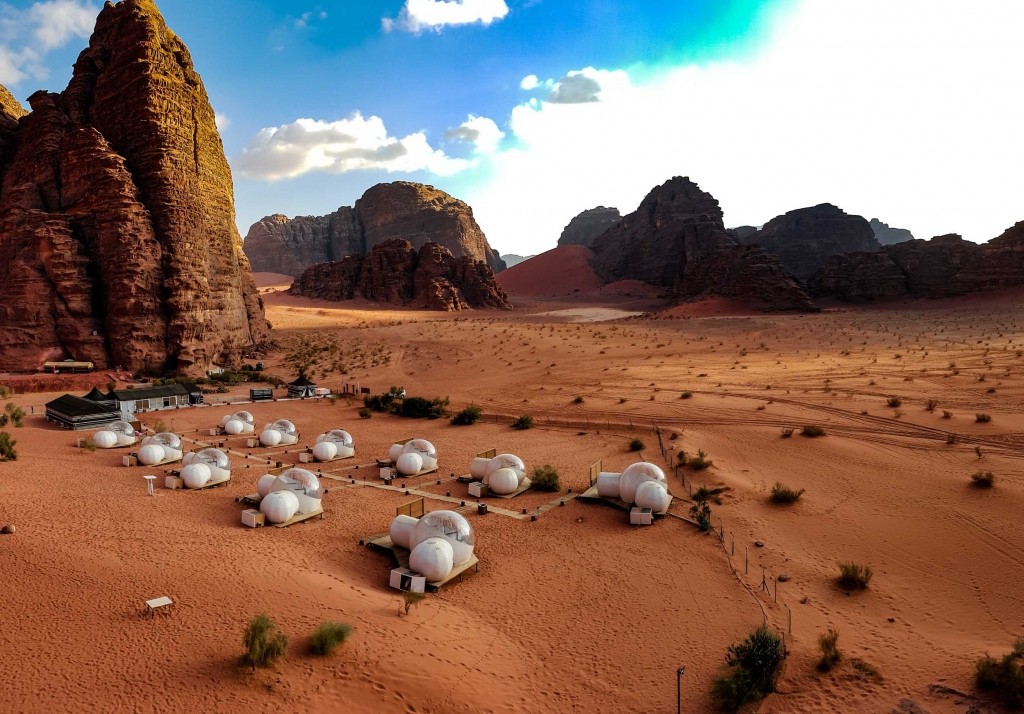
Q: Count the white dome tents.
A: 11